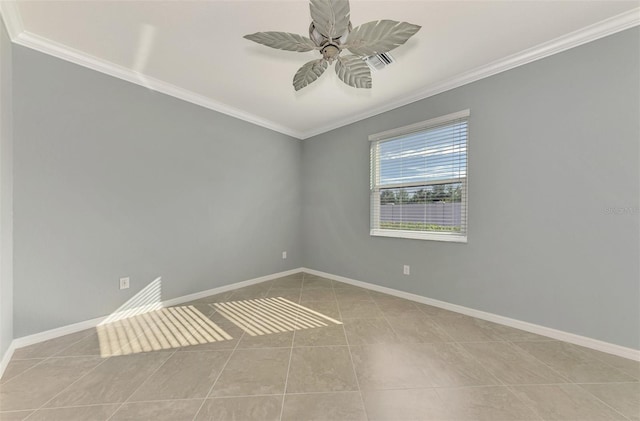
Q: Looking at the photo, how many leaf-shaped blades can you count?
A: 5